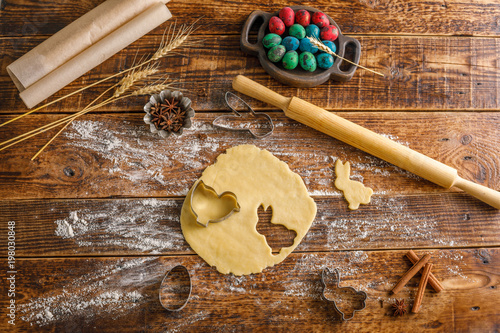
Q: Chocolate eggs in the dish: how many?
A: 15